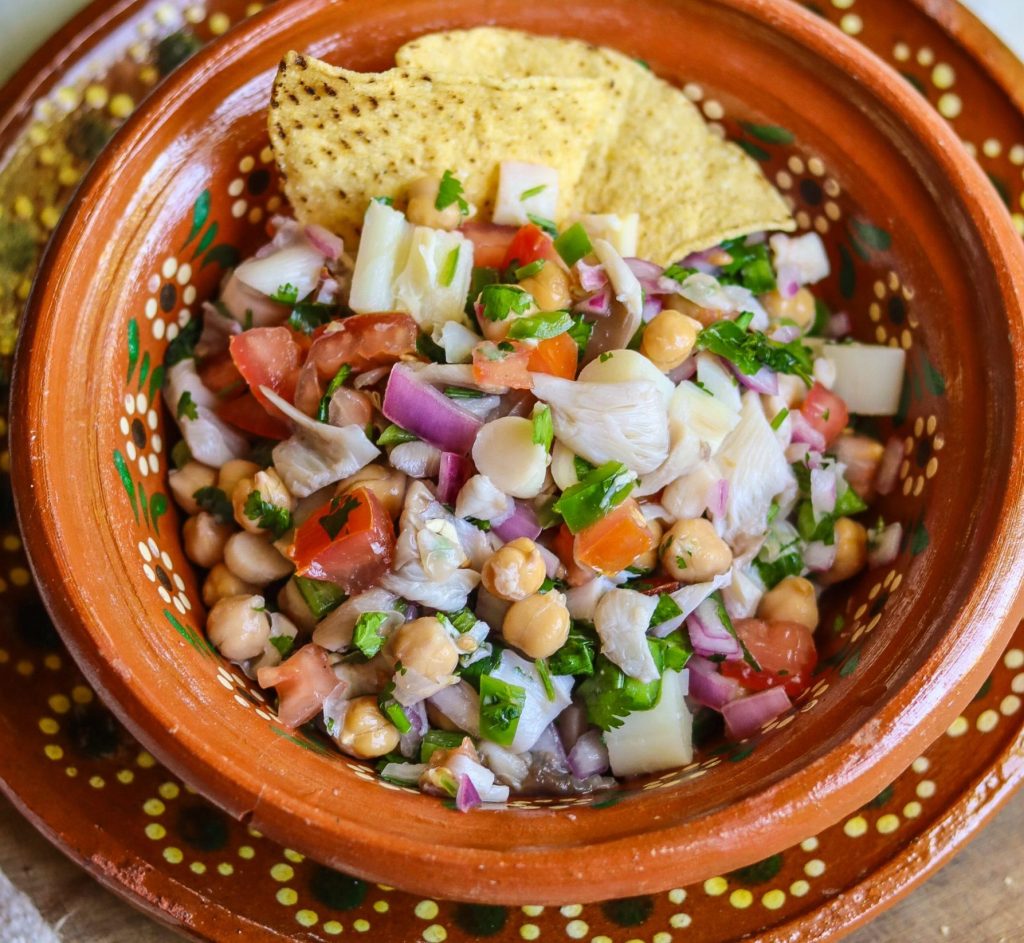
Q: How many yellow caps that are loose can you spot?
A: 0